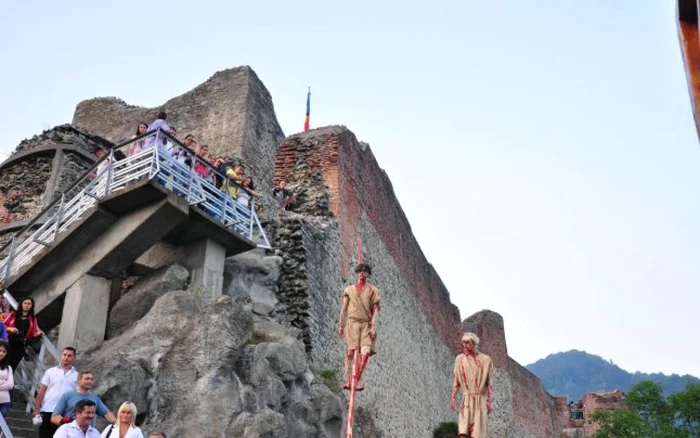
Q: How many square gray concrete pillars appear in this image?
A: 2